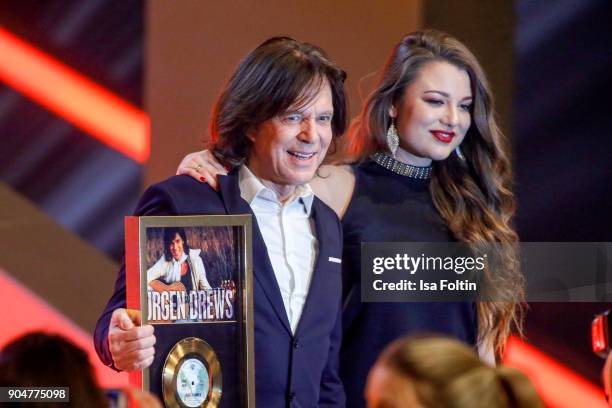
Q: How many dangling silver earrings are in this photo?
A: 2